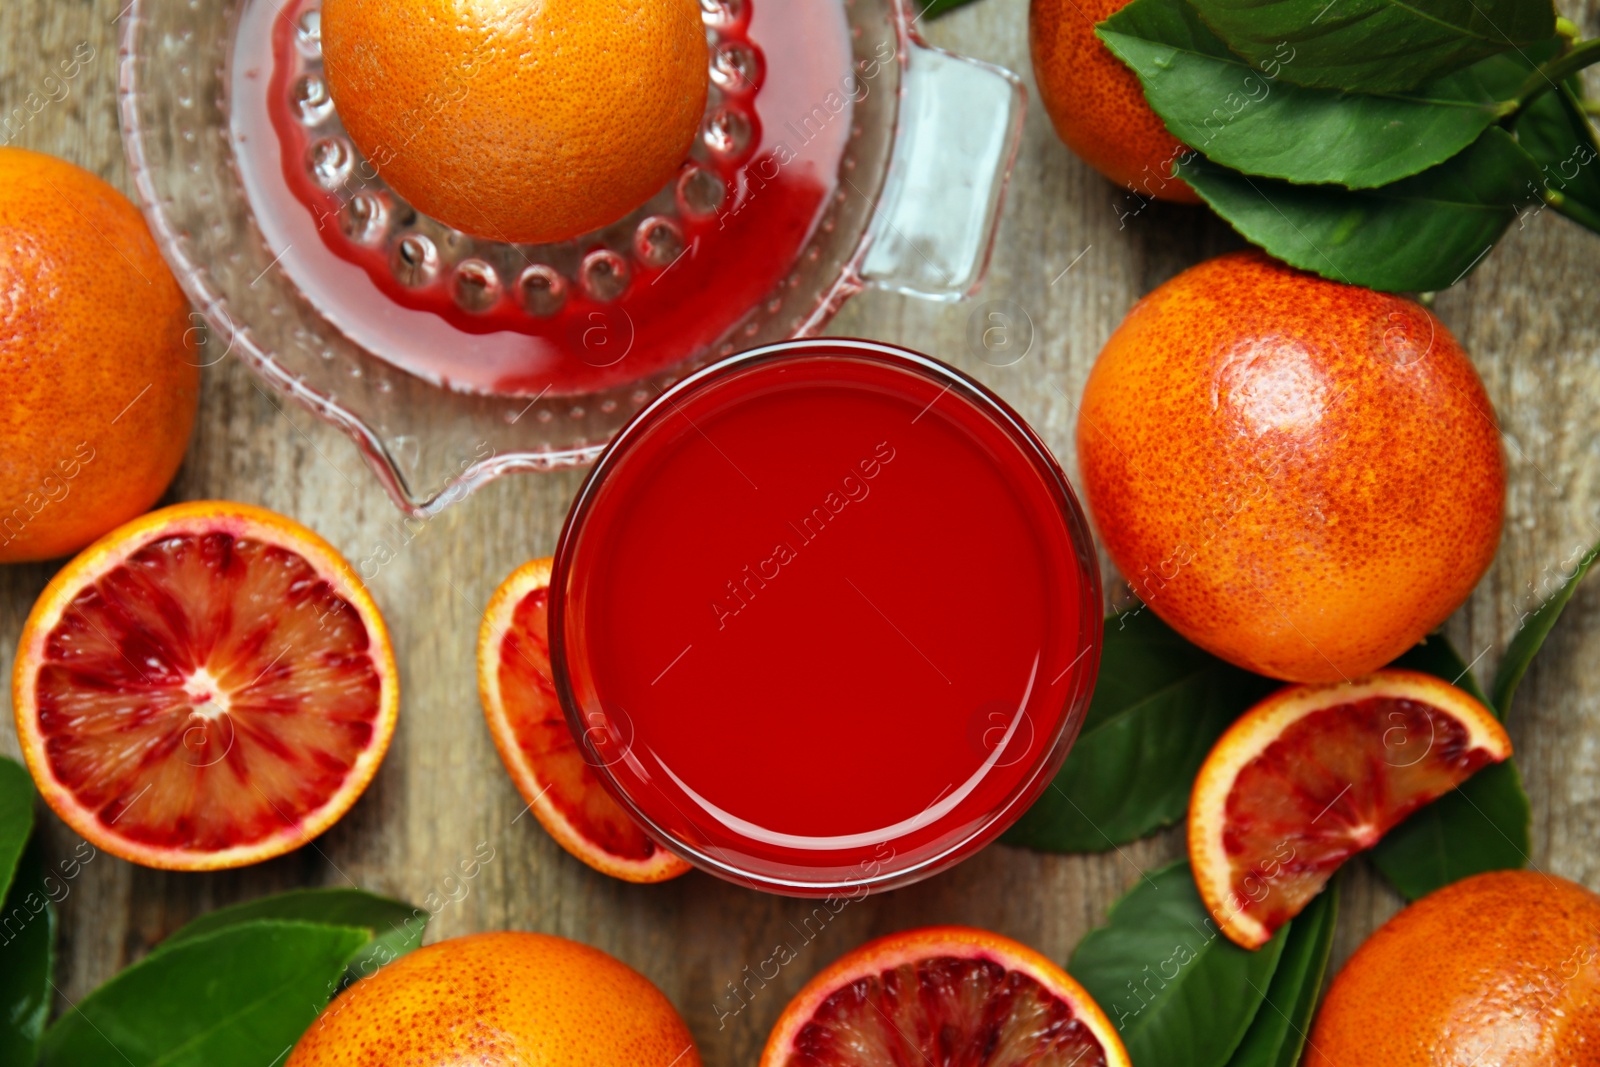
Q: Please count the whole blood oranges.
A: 5